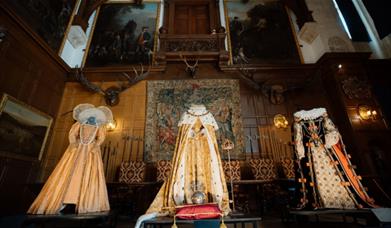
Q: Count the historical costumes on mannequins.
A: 3